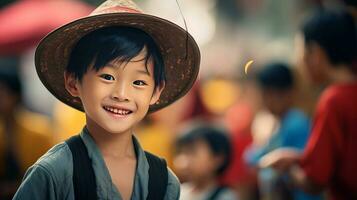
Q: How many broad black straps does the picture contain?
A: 2